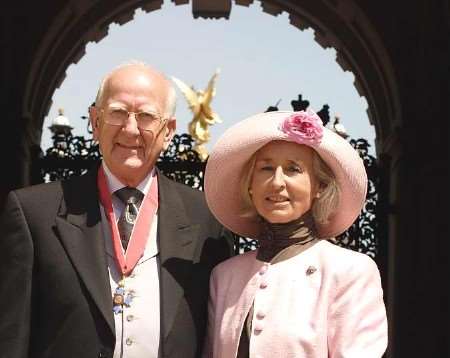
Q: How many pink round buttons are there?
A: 4